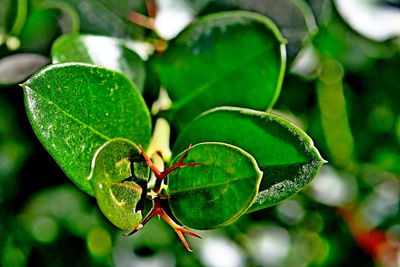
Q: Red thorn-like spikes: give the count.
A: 6